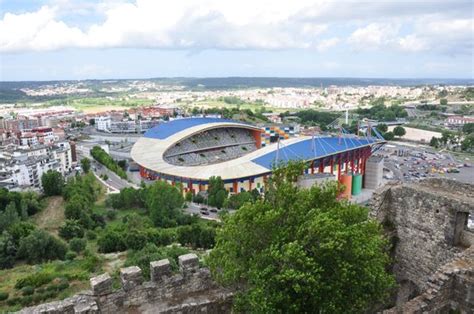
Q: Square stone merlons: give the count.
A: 4